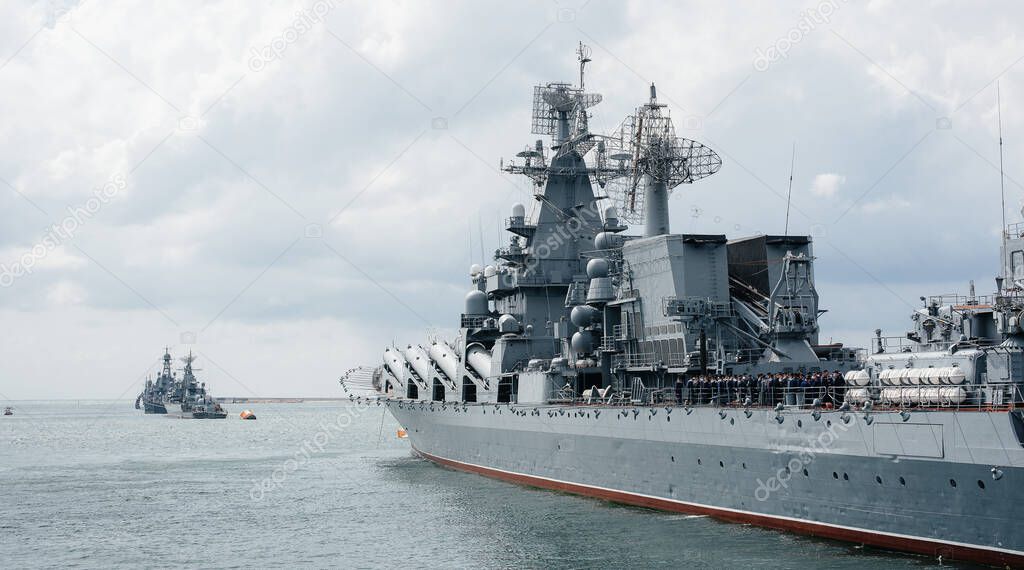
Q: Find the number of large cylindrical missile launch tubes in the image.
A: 4